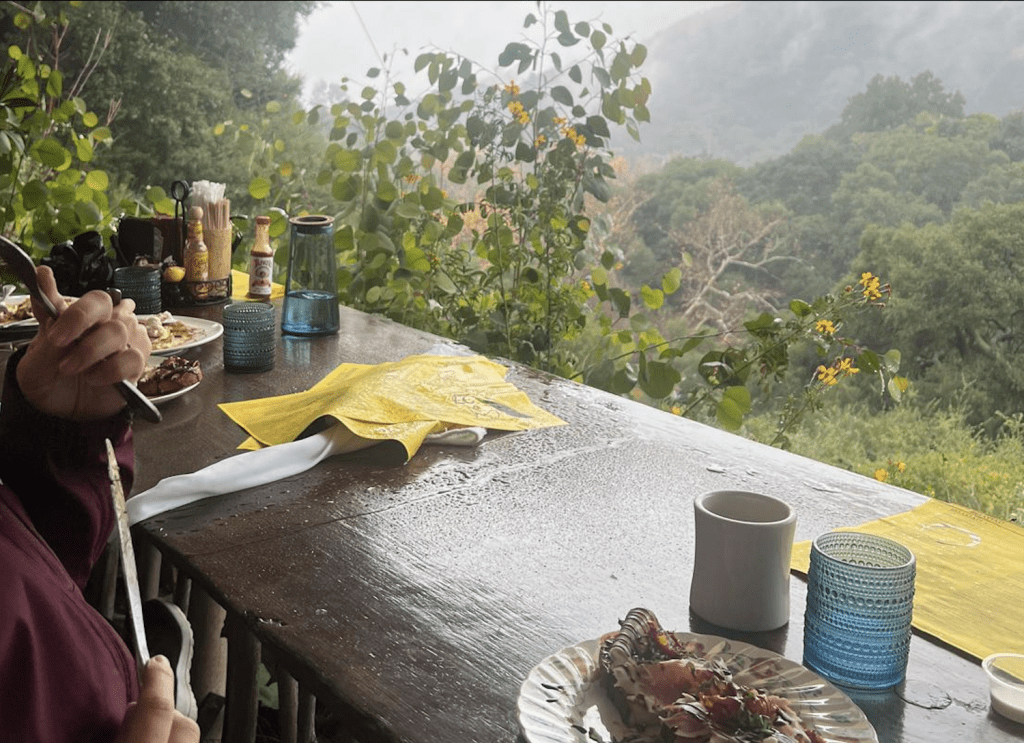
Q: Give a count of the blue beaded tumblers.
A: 3